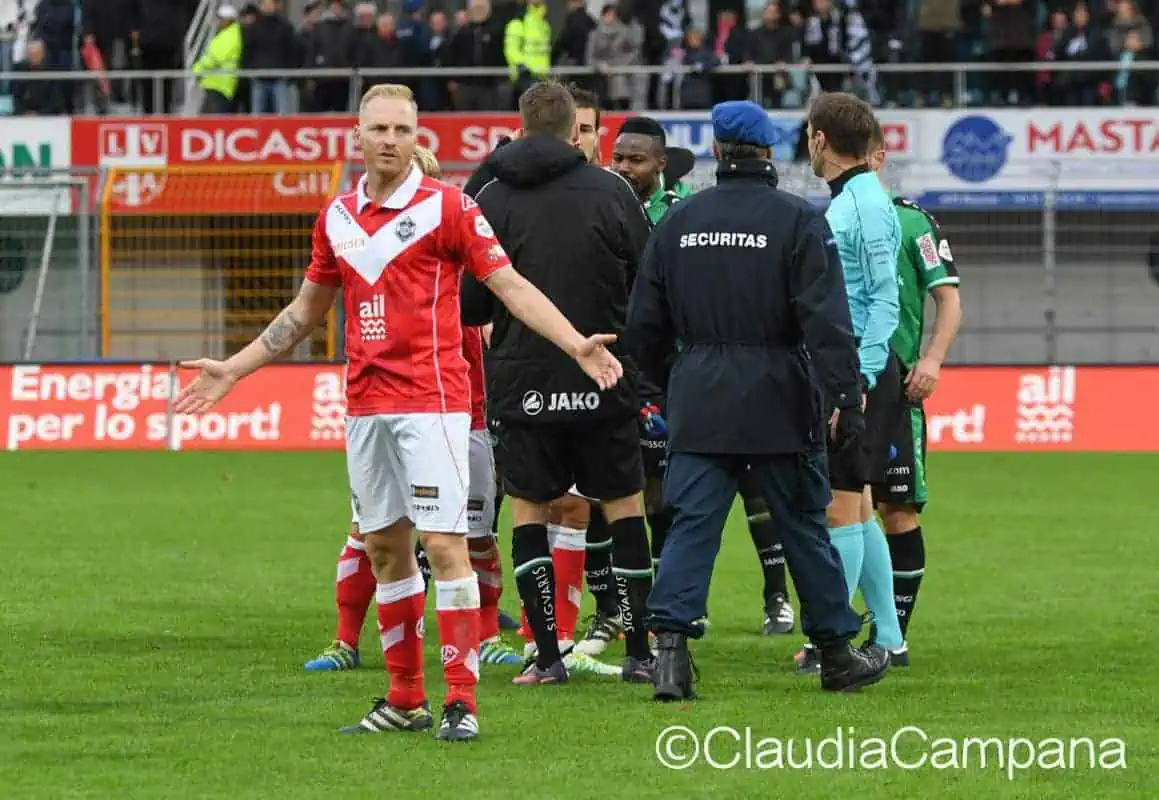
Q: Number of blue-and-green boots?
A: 2